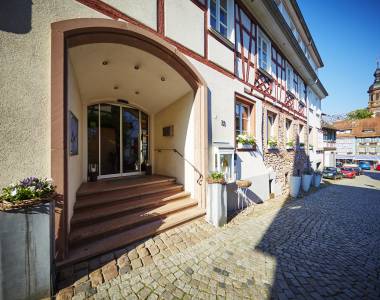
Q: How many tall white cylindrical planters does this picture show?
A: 3